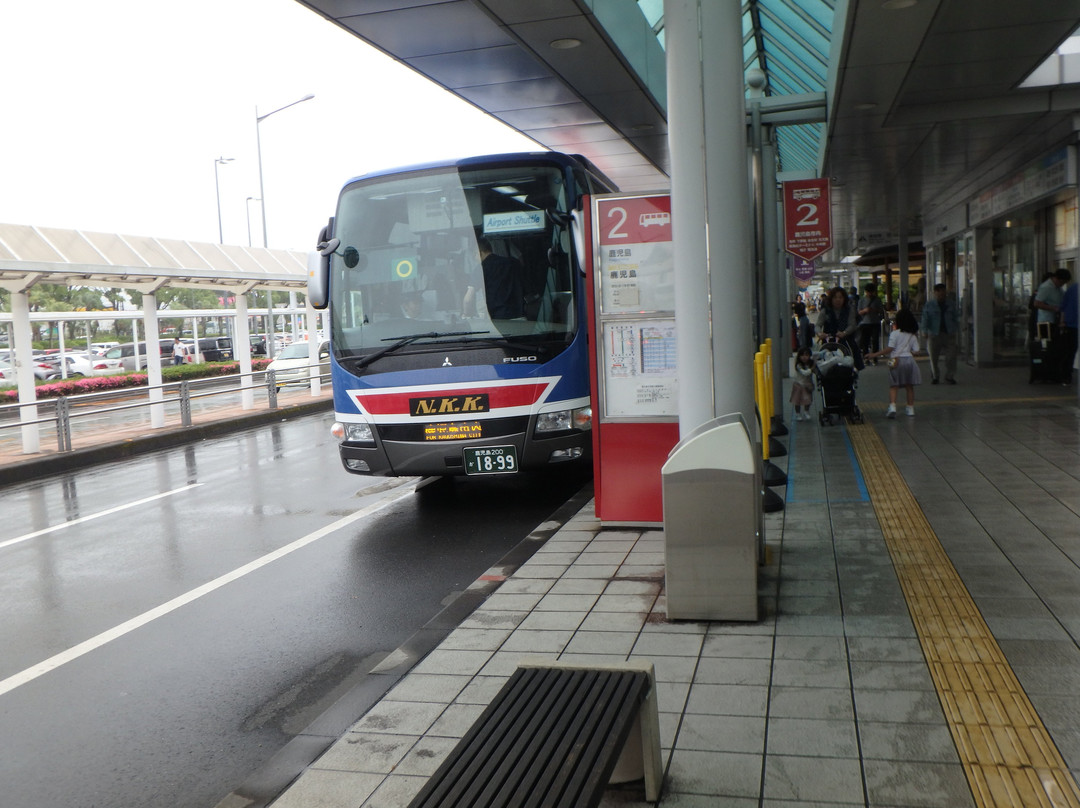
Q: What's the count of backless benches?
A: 1